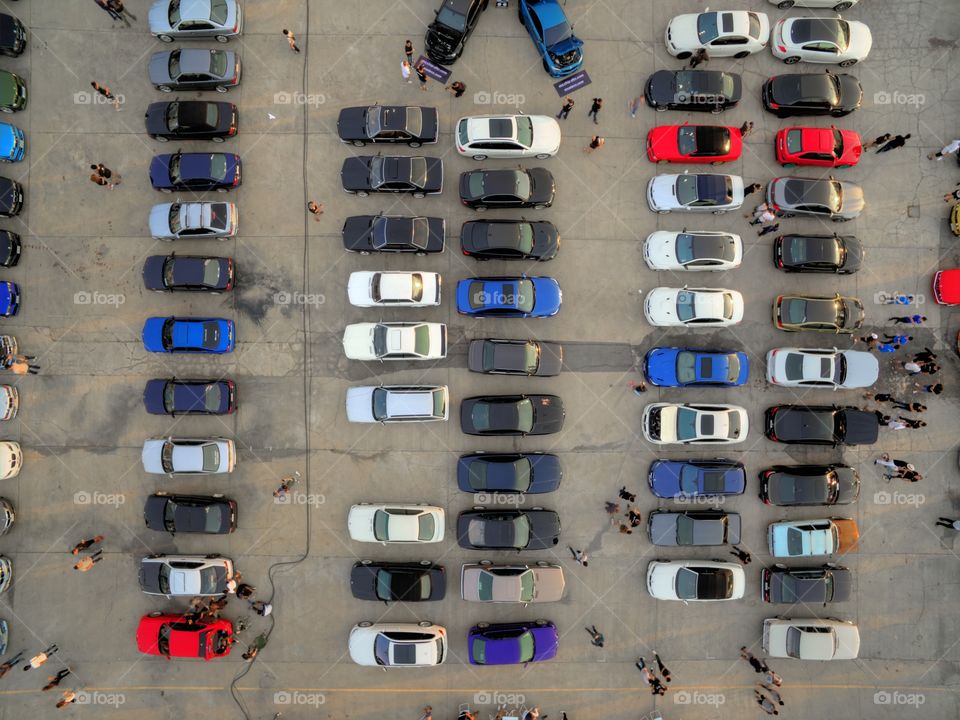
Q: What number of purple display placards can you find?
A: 2